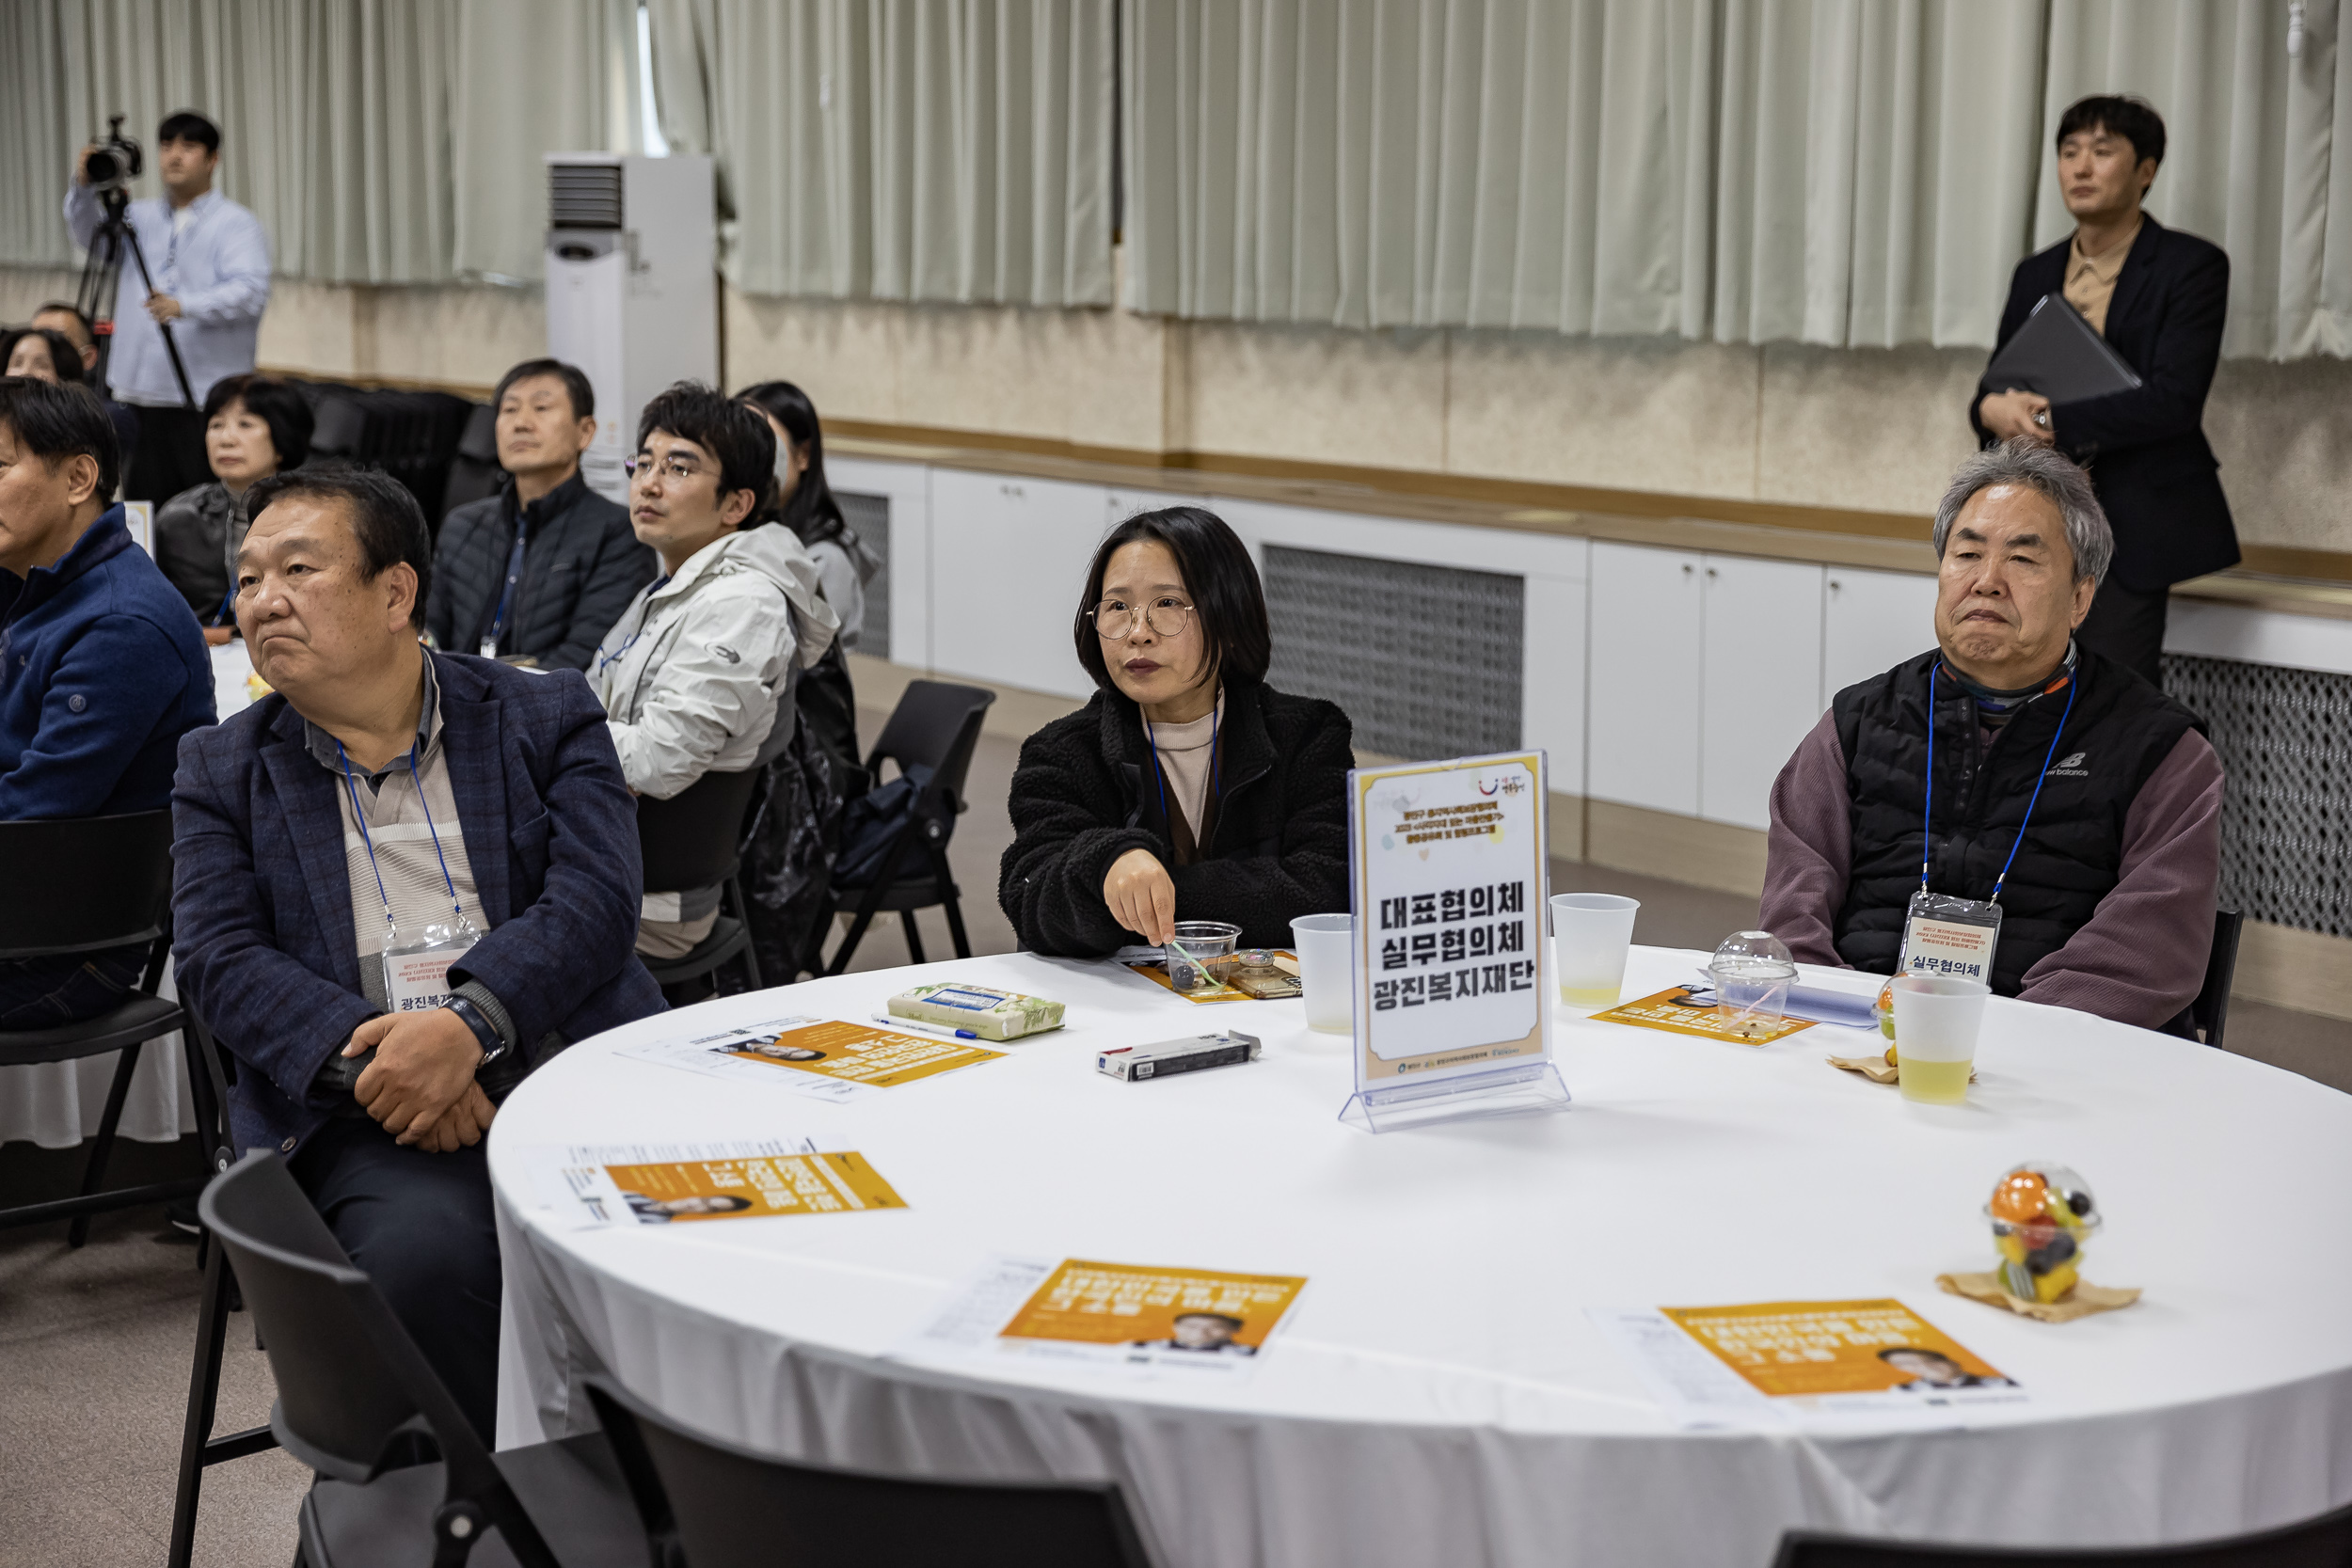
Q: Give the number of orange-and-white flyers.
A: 6